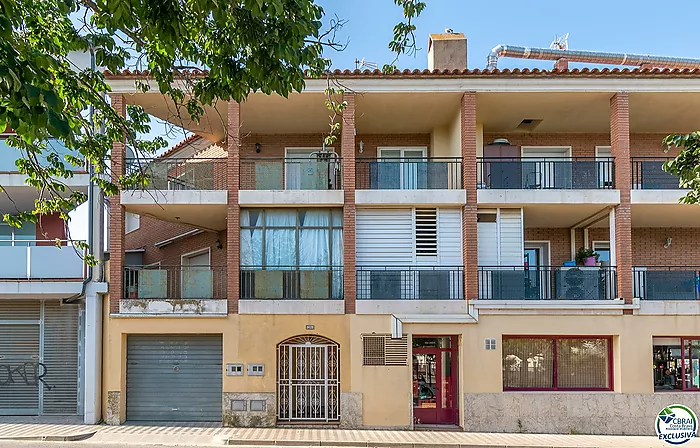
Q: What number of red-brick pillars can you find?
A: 5